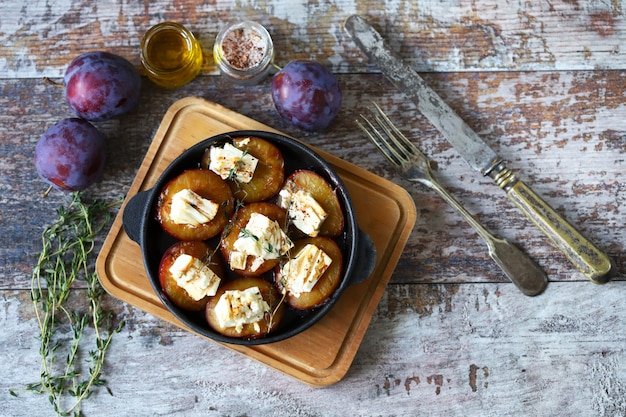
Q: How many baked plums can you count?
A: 7